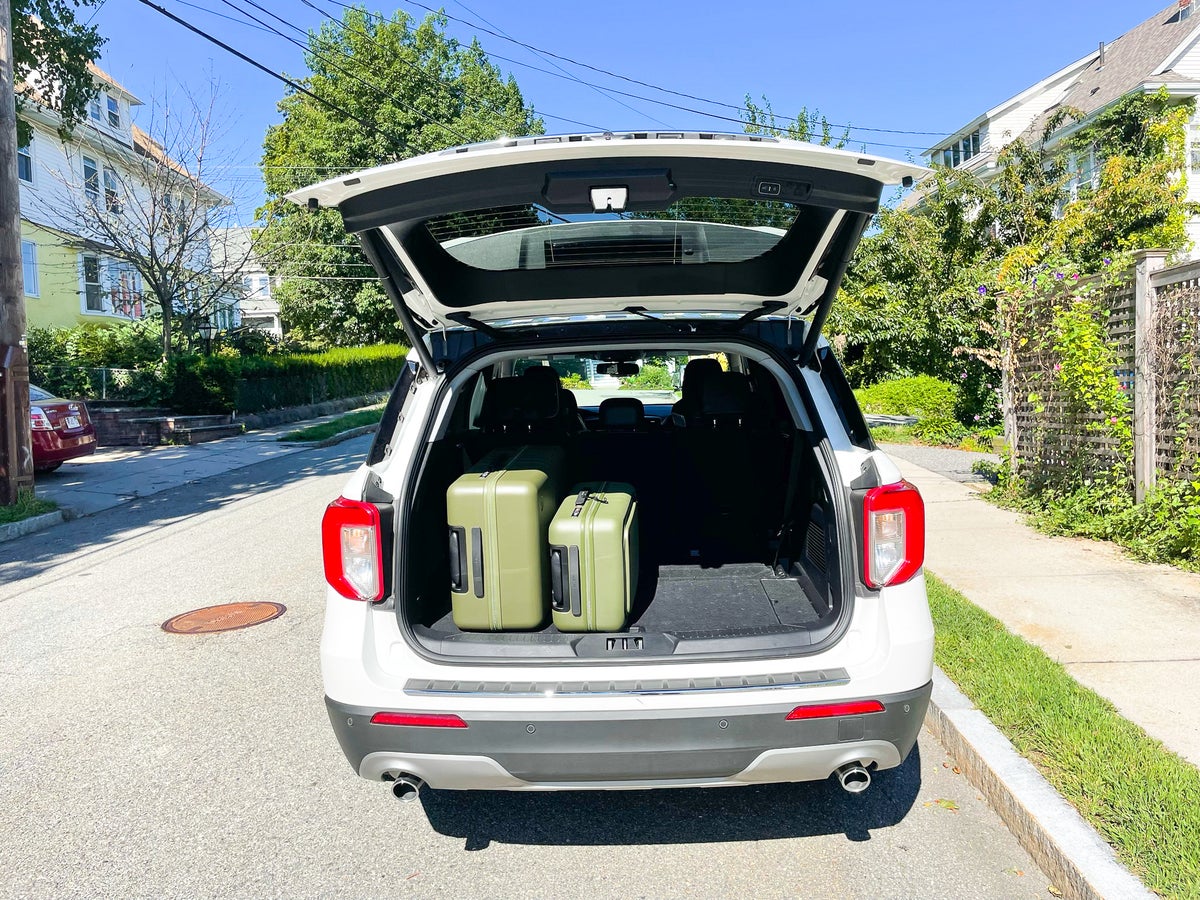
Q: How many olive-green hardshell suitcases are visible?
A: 2